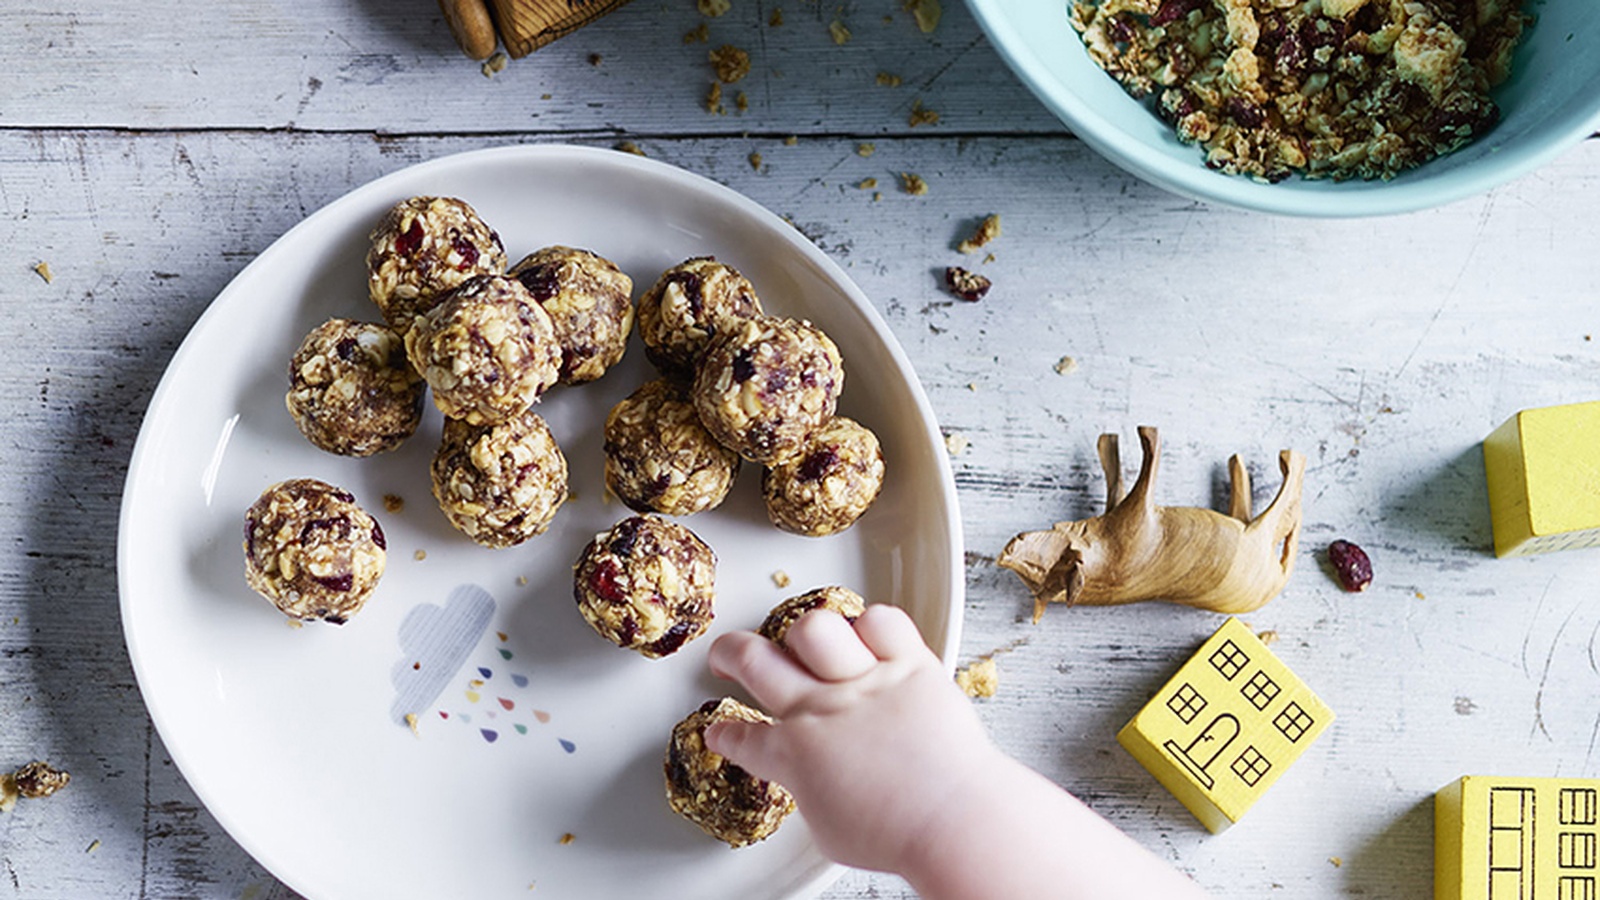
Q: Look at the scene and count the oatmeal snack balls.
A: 13